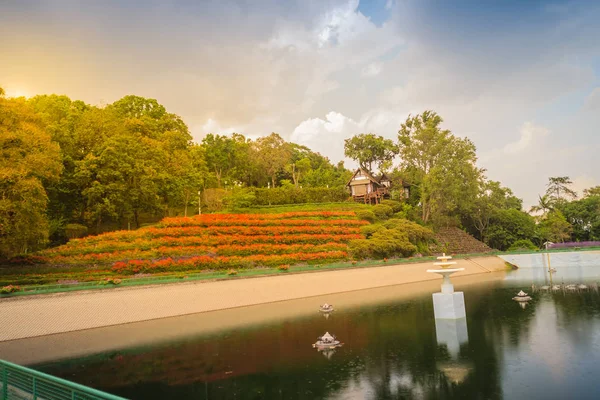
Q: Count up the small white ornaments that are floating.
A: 3